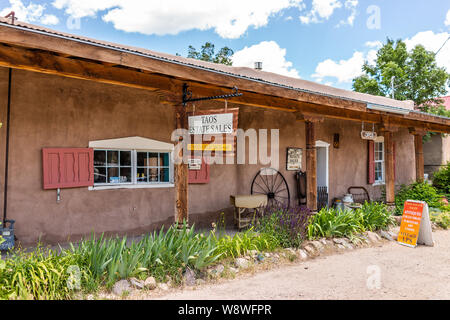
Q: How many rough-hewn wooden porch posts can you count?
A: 4